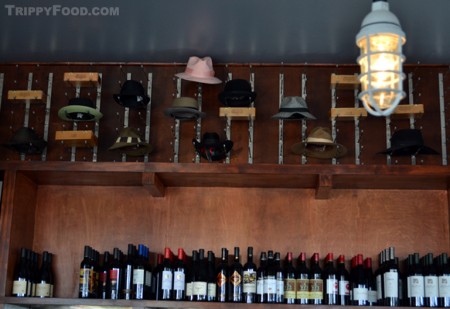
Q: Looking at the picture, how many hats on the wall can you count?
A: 11